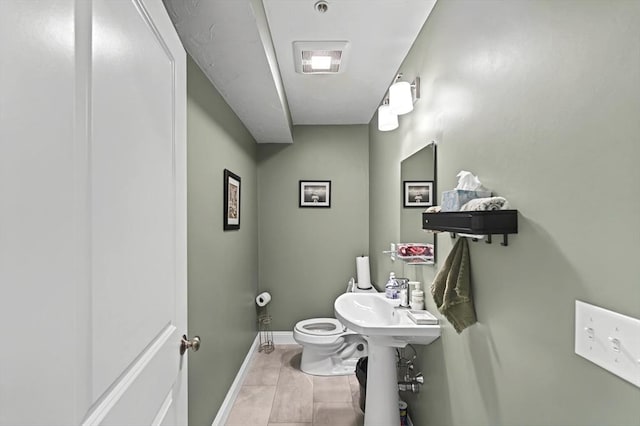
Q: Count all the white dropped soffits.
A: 1